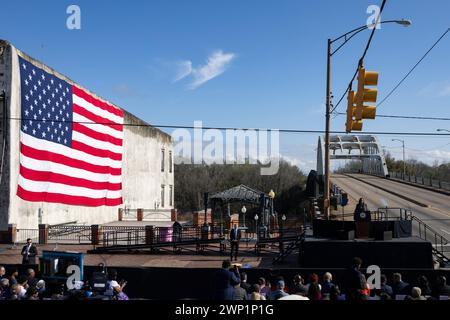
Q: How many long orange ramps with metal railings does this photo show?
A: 0